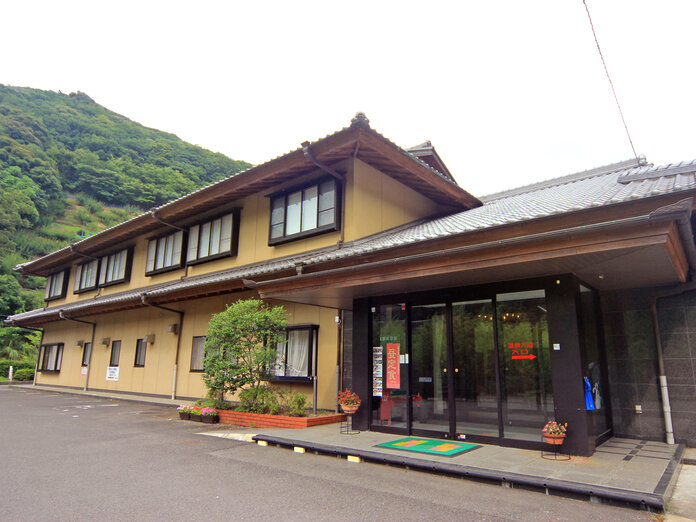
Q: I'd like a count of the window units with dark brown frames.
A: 12